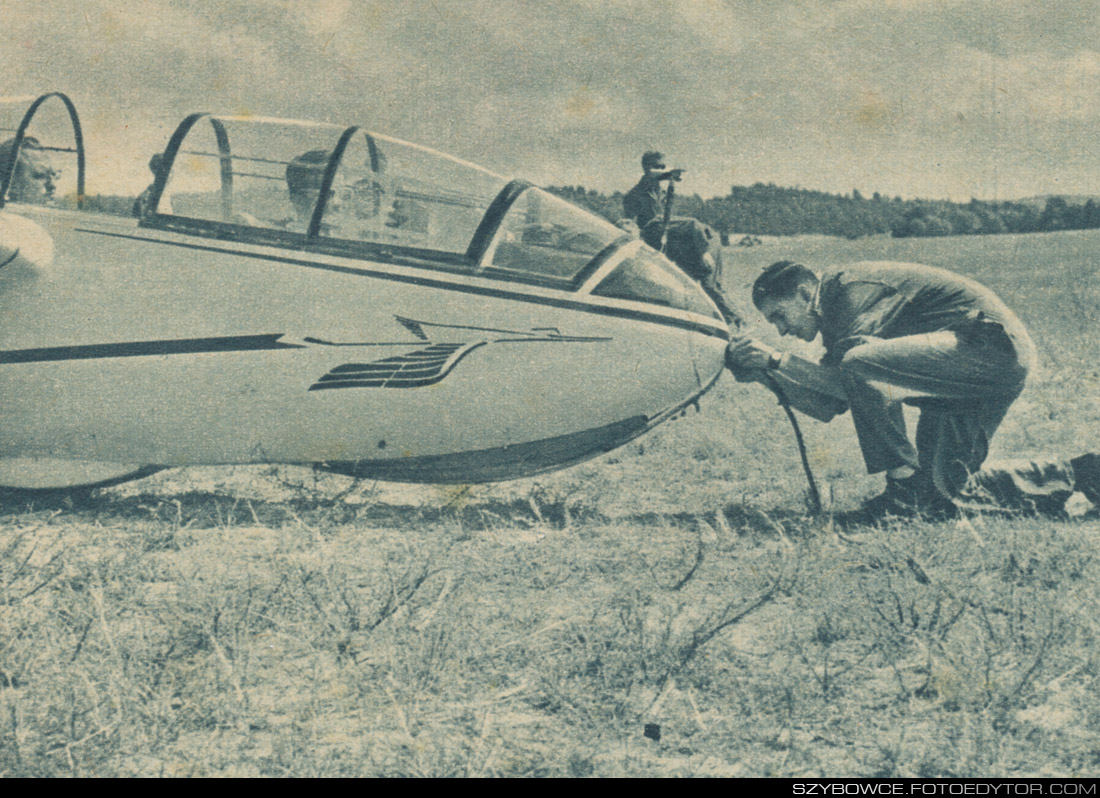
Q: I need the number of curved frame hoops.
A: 5